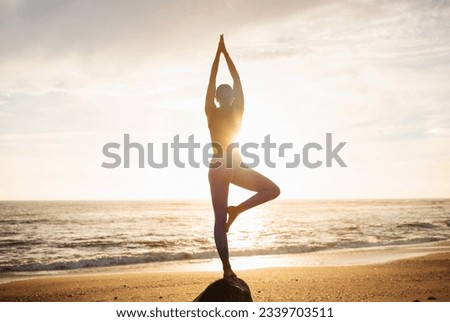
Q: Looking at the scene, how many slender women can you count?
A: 1